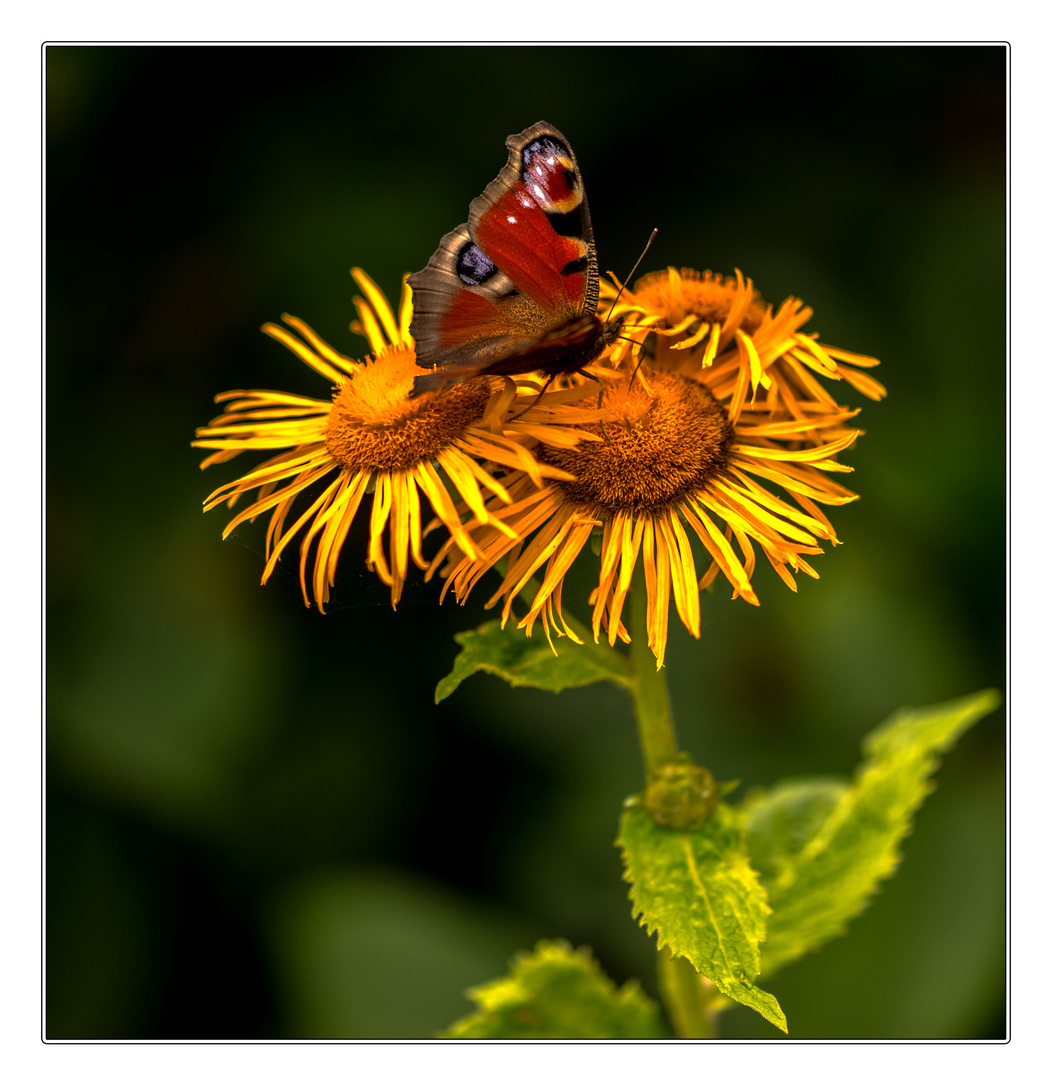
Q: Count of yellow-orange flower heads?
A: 3